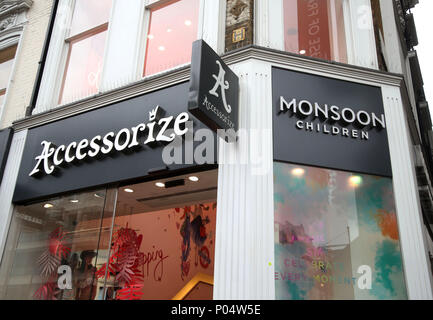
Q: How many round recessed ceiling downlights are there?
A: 13